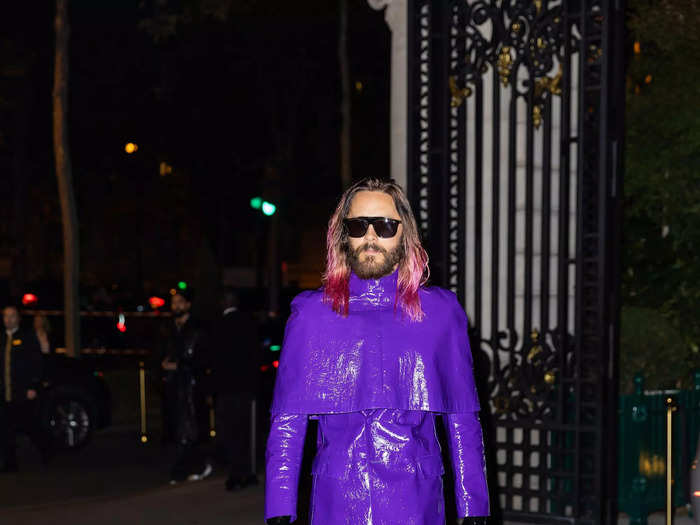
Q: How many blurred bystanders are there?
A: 4